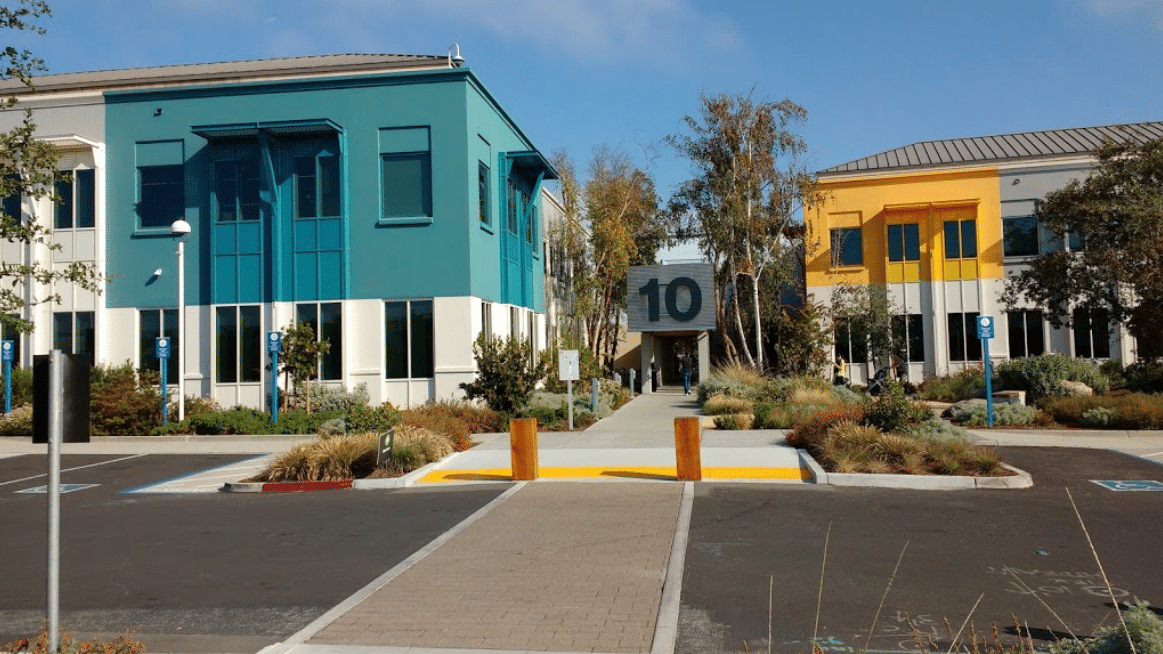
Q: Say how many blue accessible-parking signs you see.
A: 4